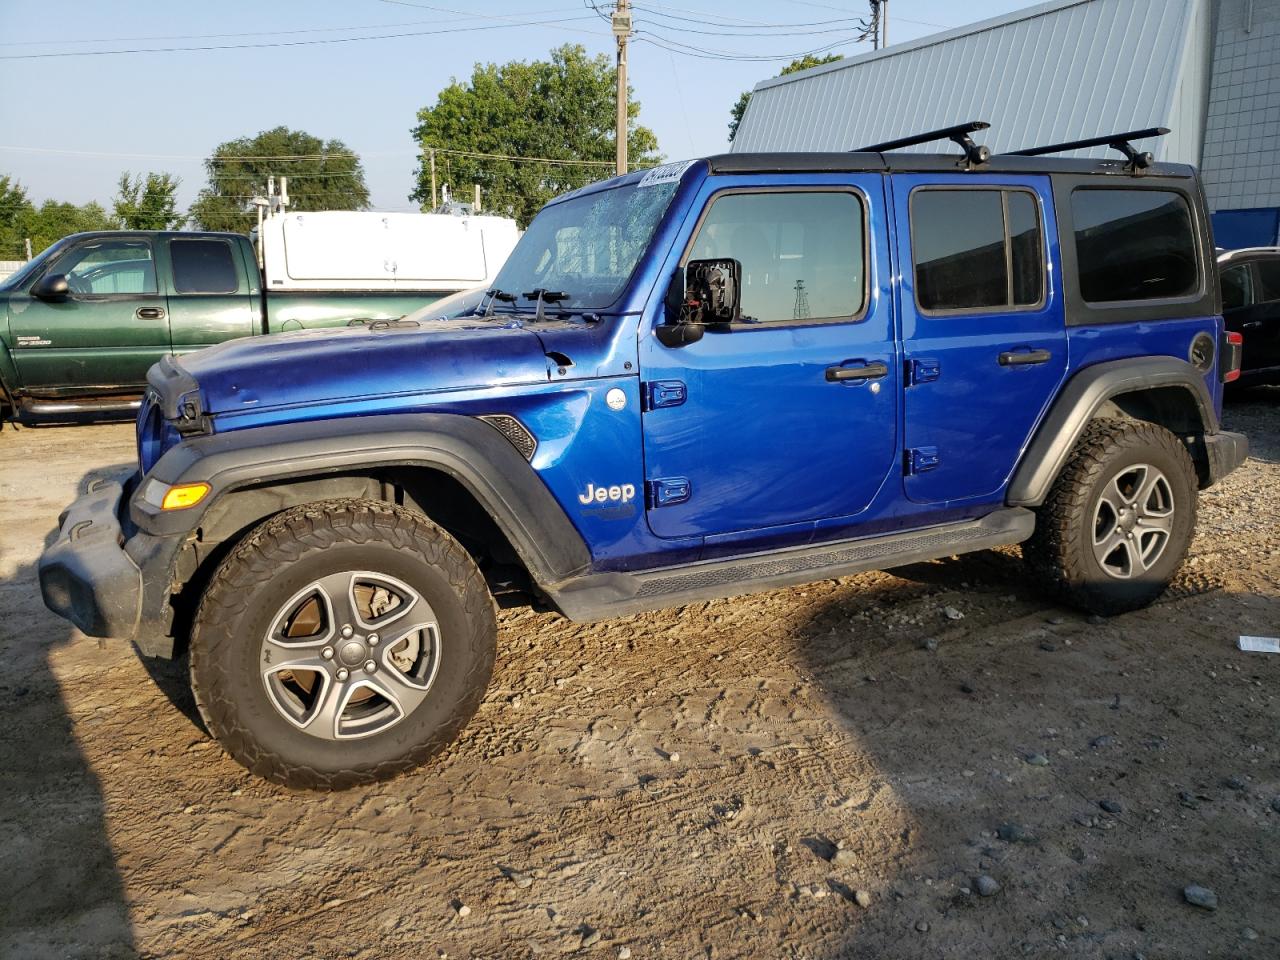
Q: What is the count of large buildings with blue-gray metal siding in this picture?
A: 1